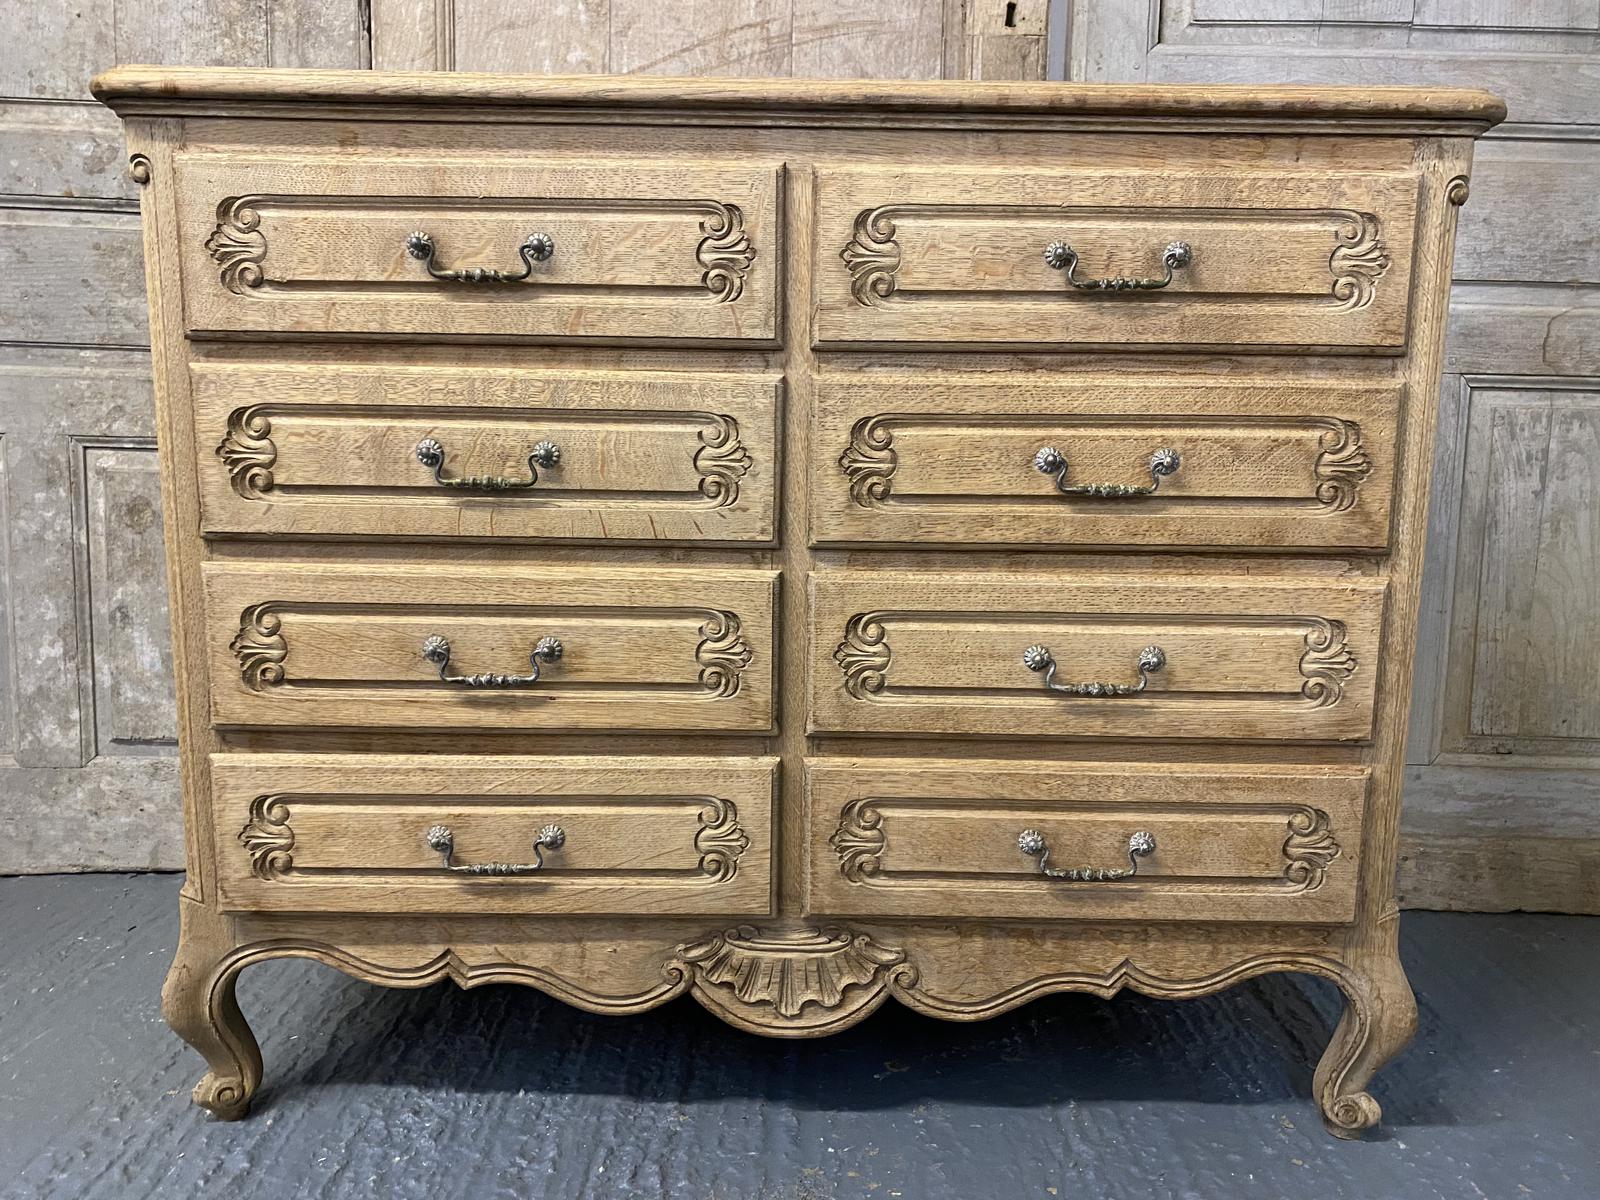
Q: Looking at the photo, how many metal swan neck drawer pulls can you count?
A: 8